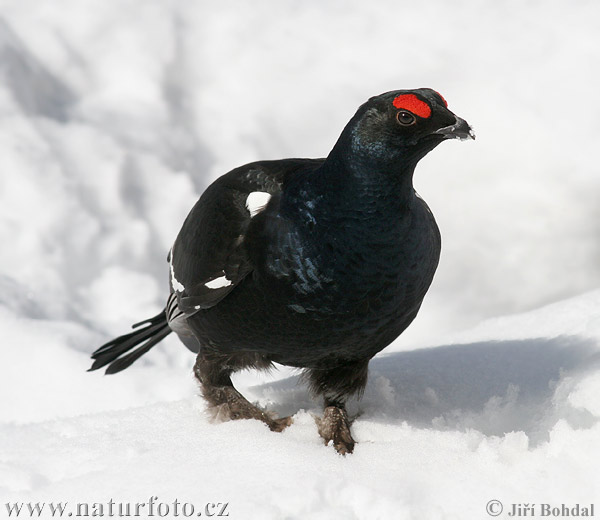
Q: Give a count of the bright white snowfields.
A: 1